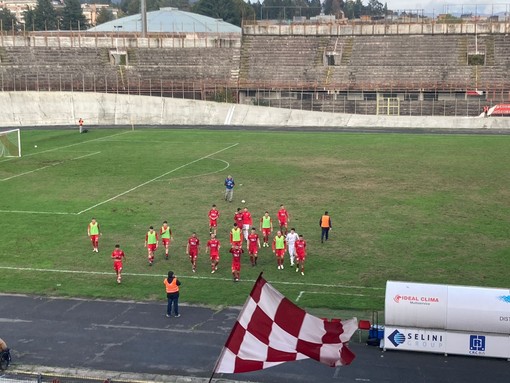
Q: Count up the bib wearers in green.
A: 6